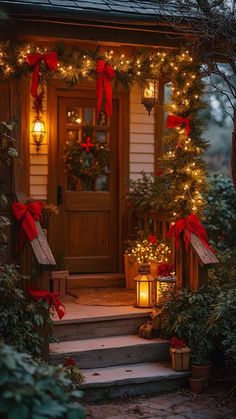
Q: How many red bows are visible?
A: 7